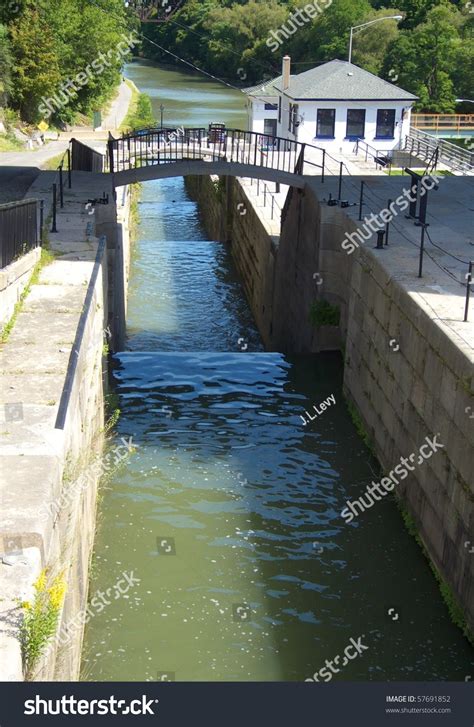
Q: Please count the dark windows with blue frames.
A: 3